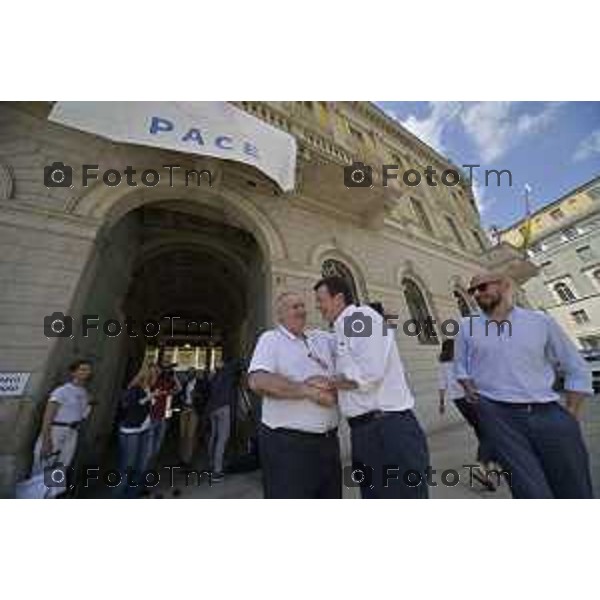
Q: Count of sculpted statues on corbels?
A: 0